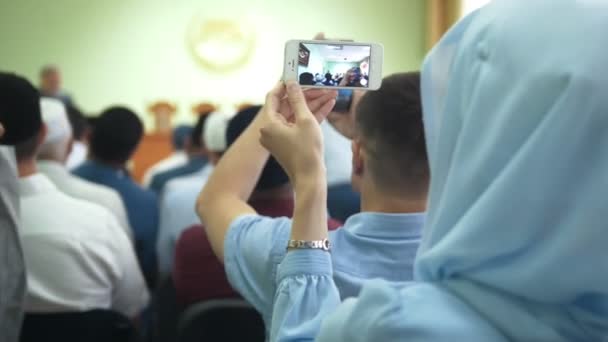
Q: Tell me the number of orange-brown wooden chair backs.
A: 3